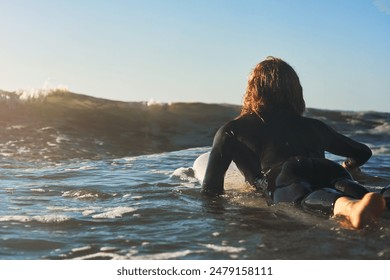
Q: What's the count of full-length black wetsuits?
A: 1